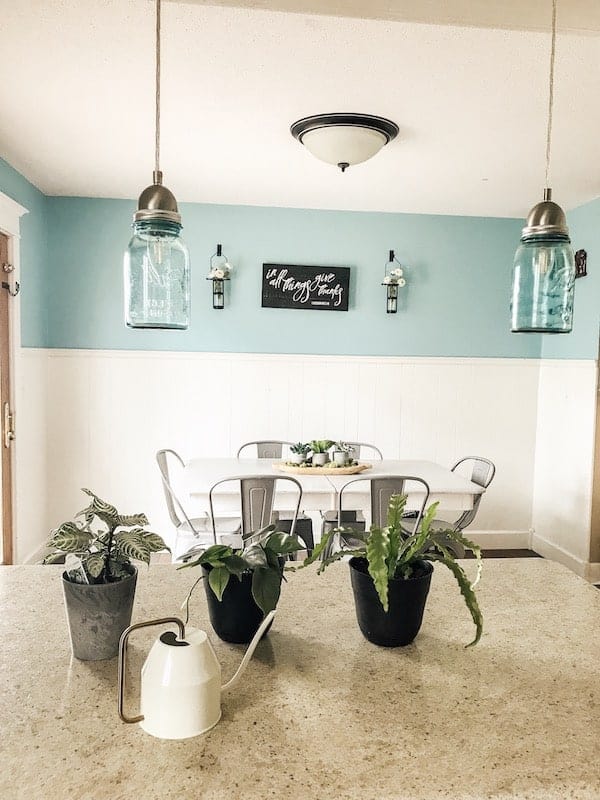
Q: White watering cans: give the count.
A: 1